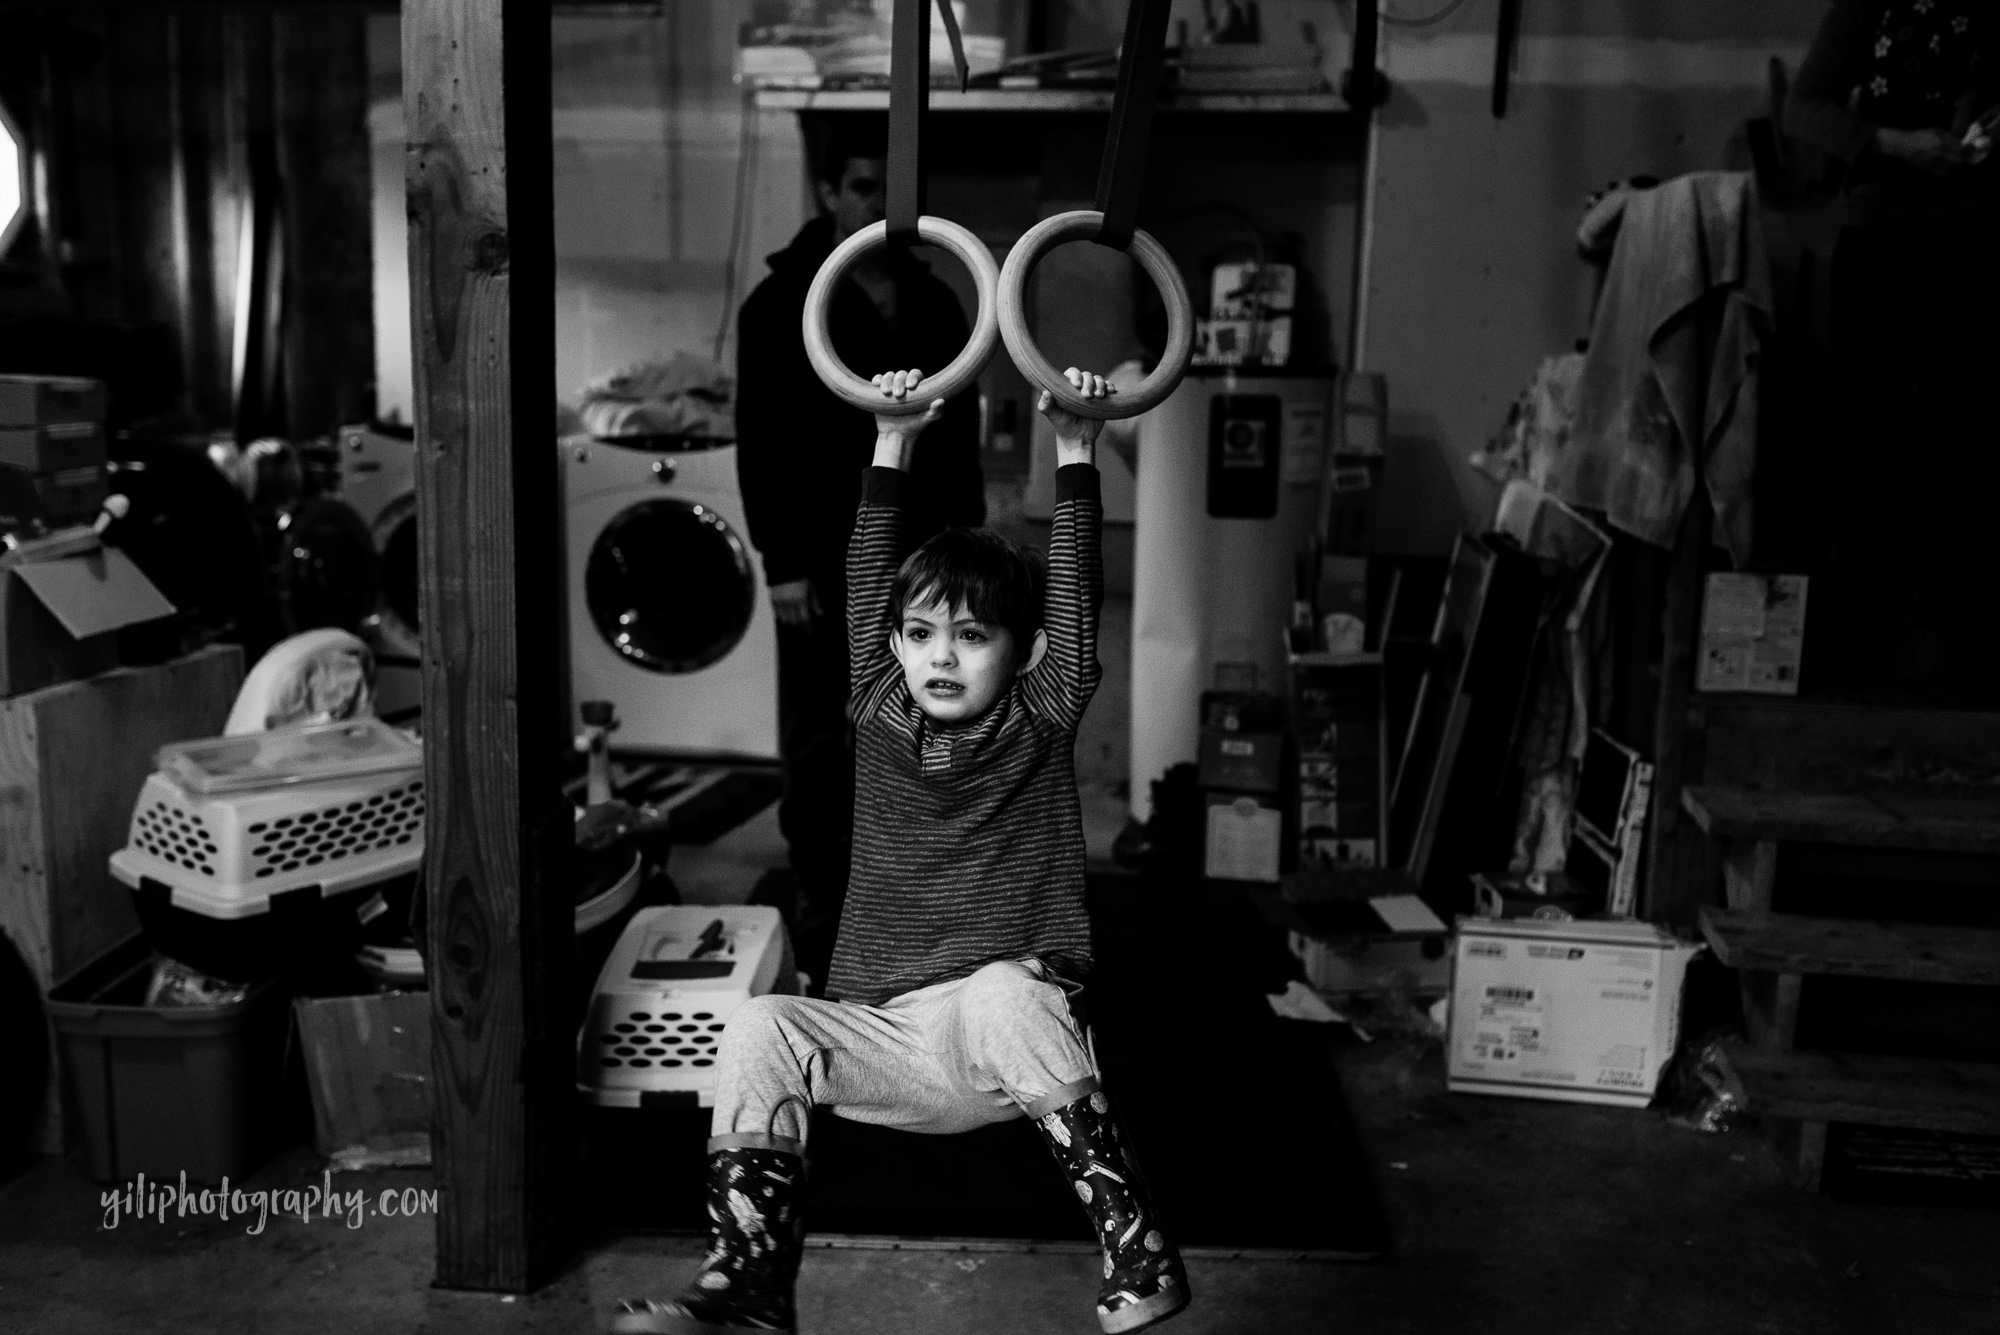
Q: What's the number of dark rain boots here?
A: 2